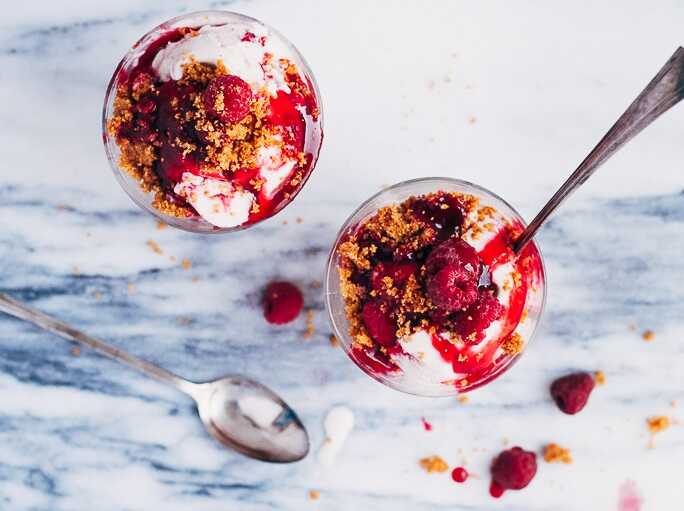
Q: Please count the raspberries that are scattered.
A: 3